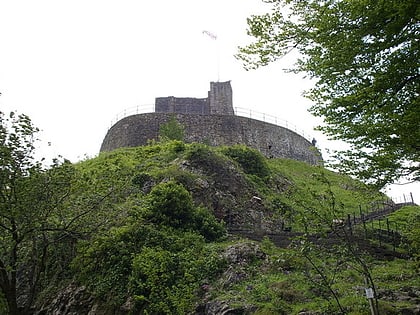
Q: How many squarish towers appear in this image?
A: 1